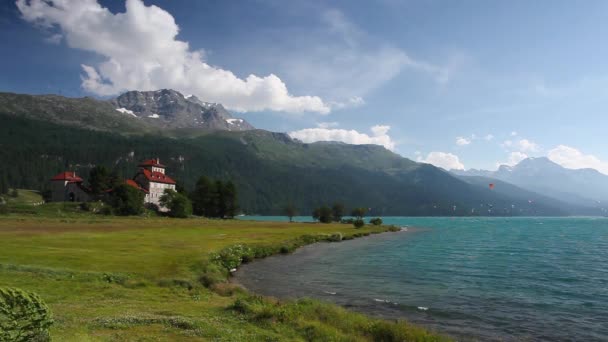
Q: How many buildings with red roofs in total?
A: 2